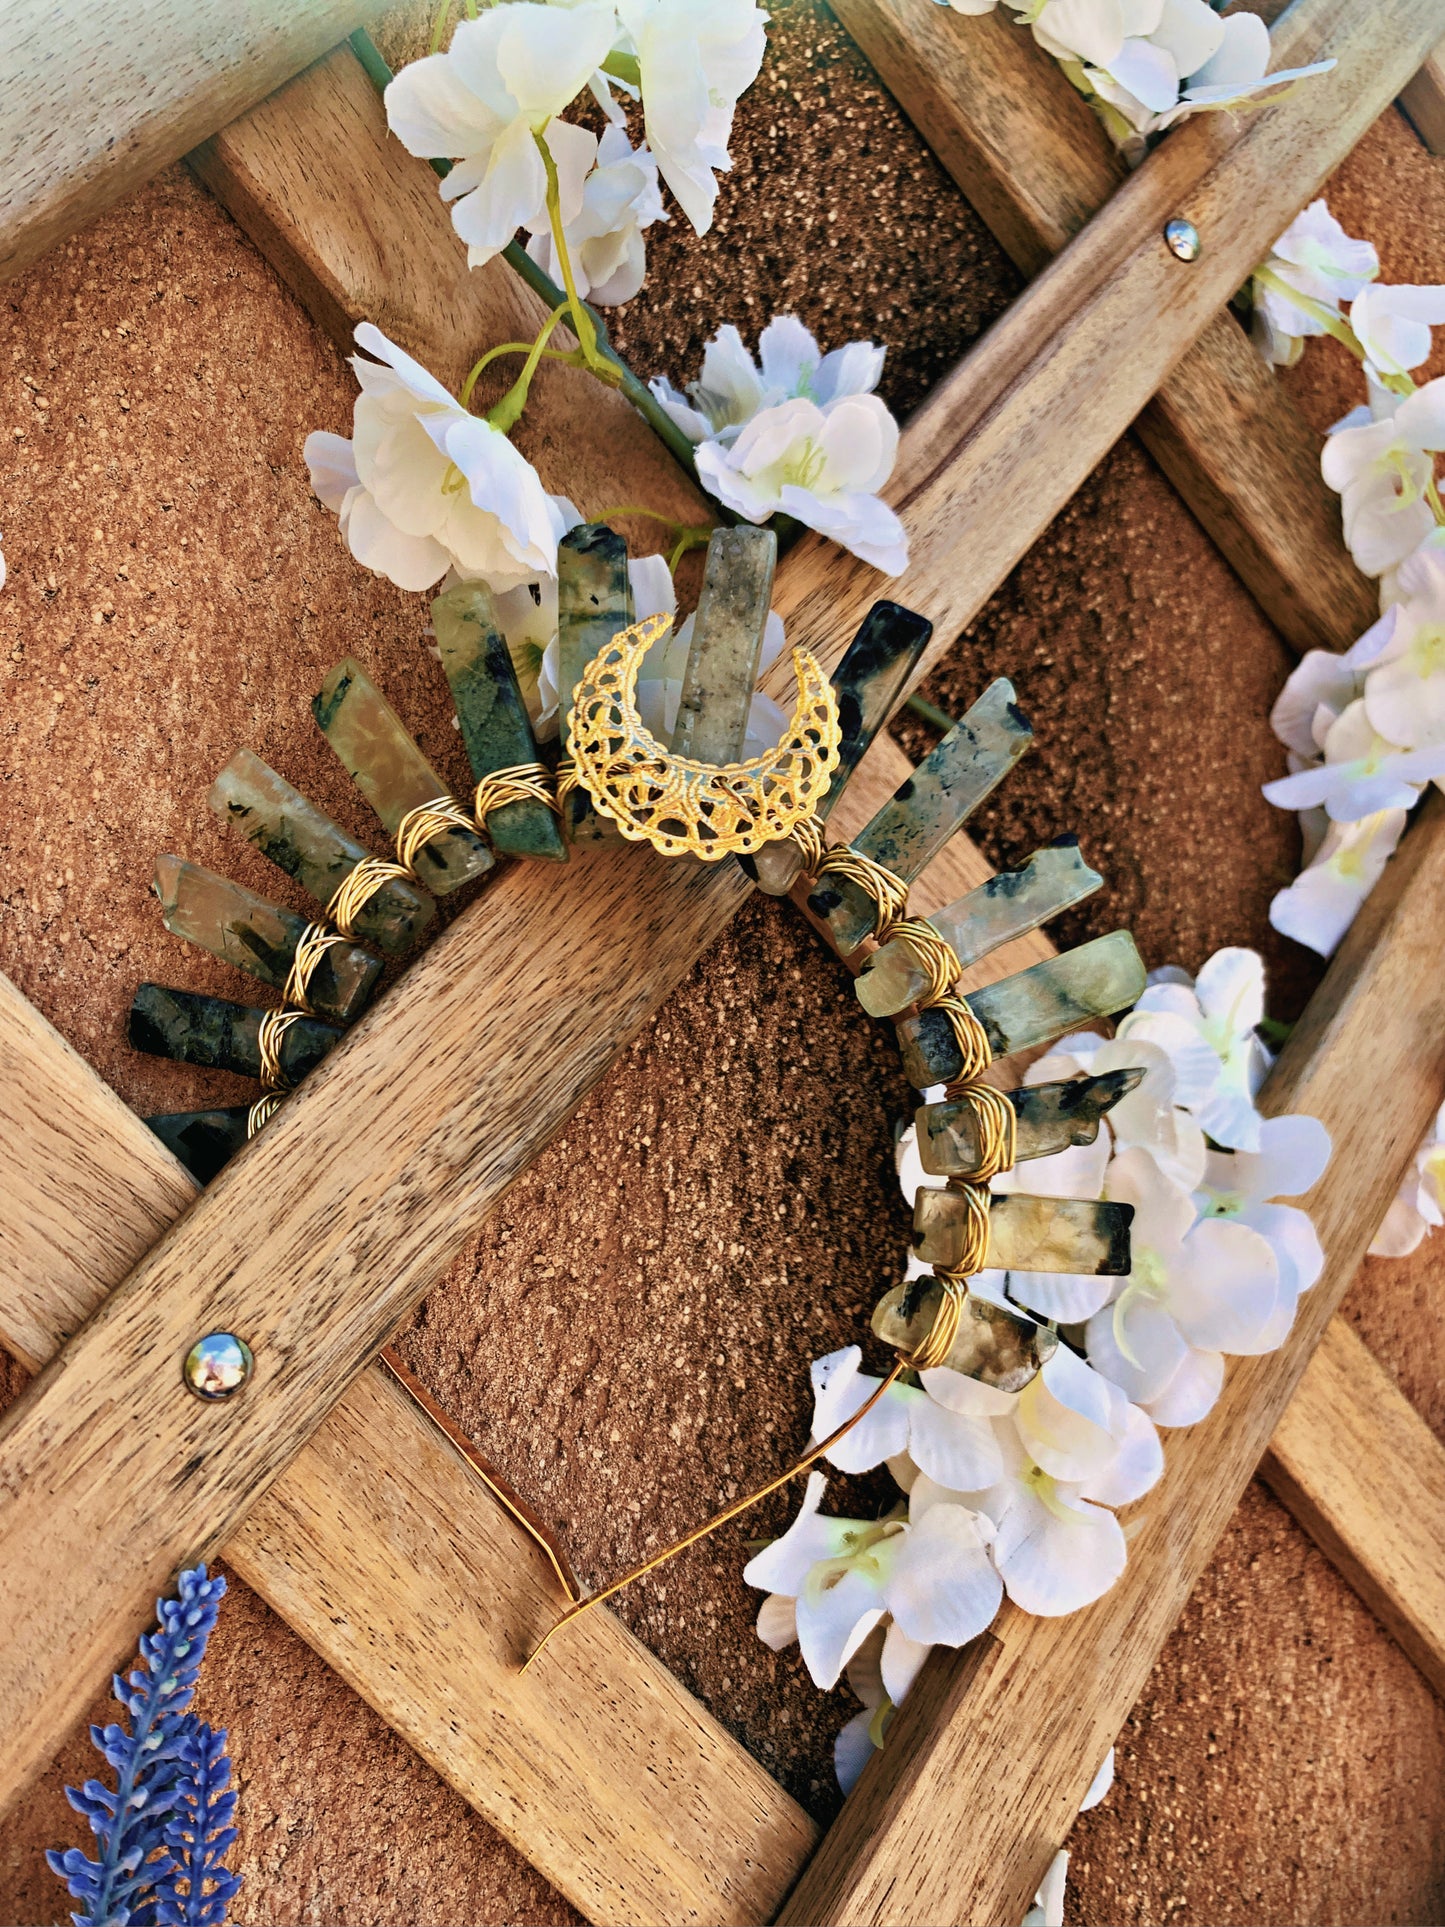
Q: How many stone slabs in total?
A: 15